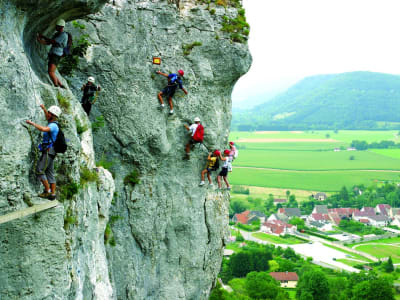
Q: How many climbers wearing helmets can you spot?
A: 8